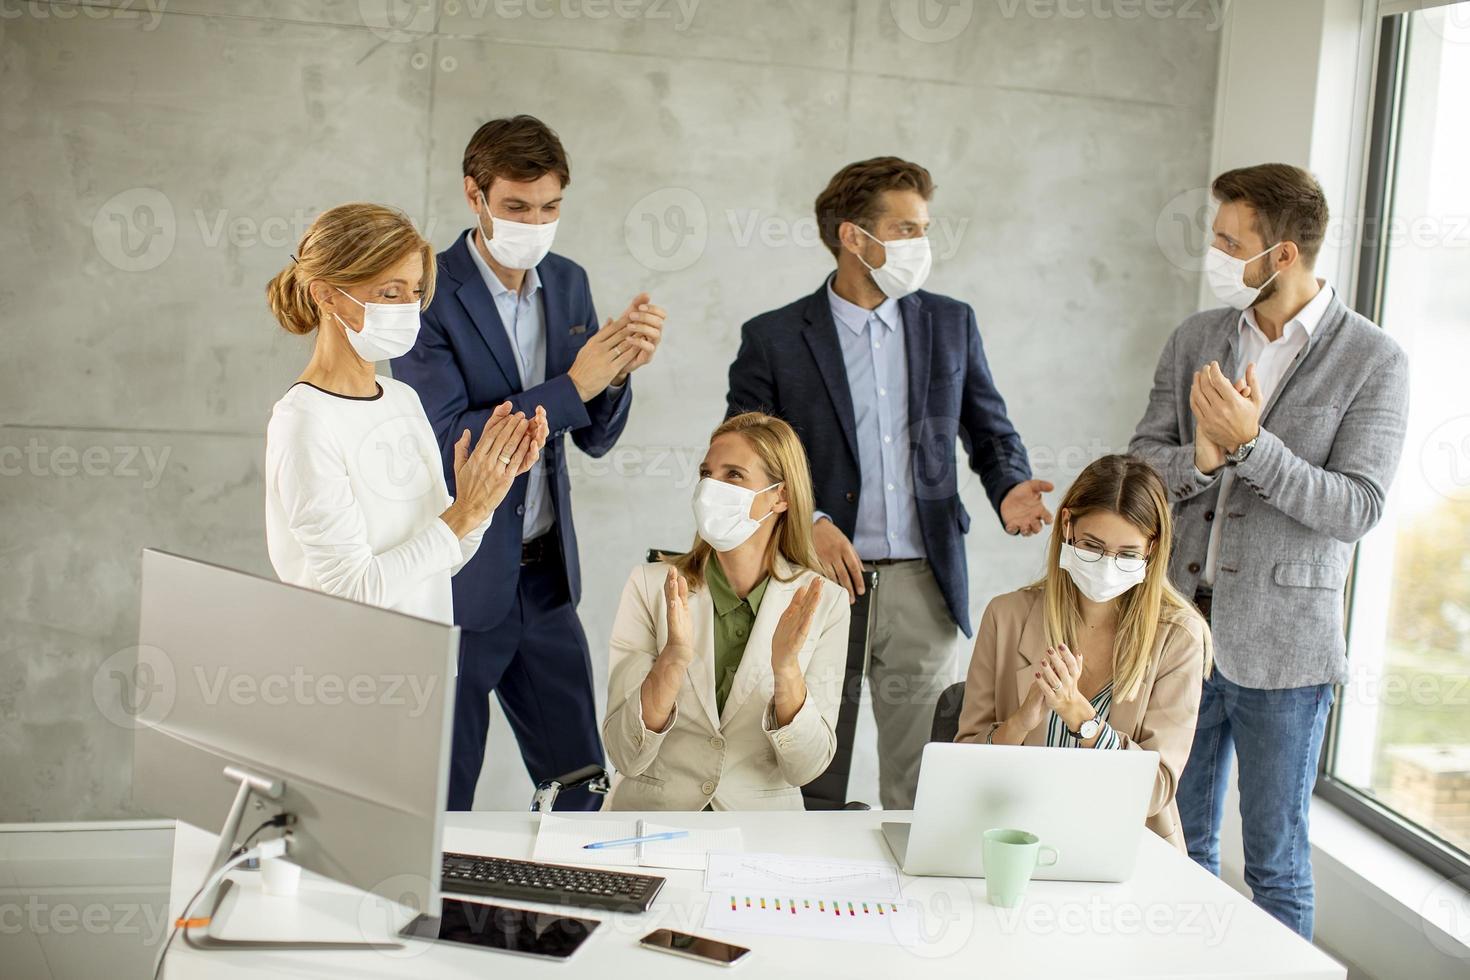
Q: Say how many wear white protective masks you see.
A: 6